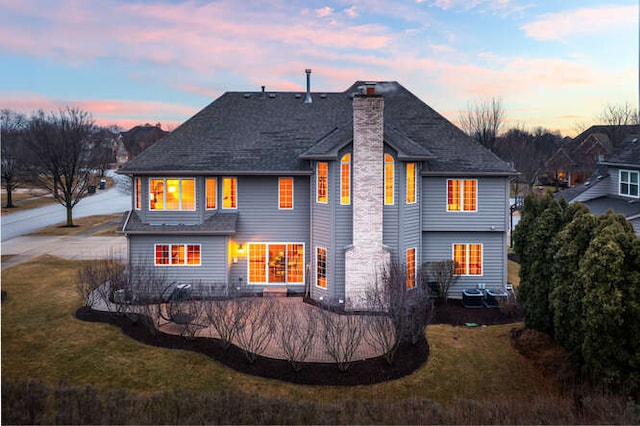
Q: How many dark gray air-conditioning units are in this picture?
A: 2